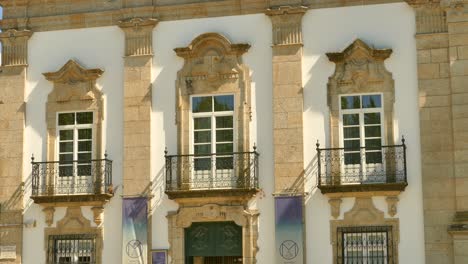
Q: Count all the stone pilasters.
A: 4